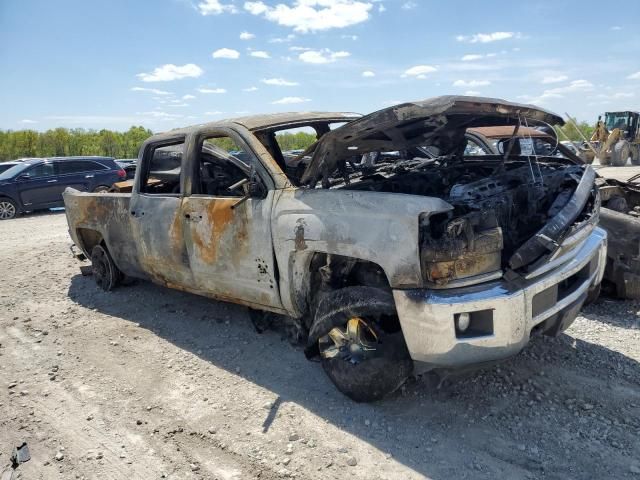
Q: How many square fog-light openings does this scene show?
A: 1